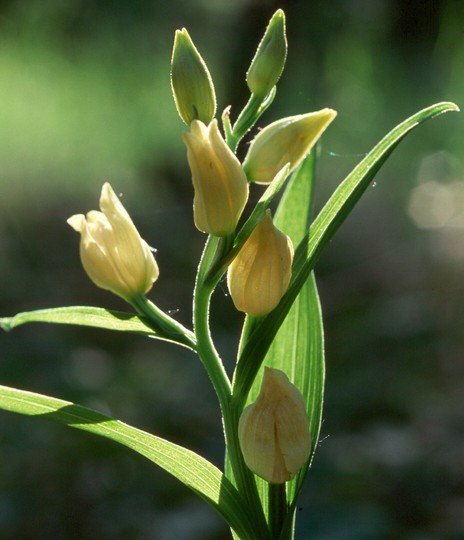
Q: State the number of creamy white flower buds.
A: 5